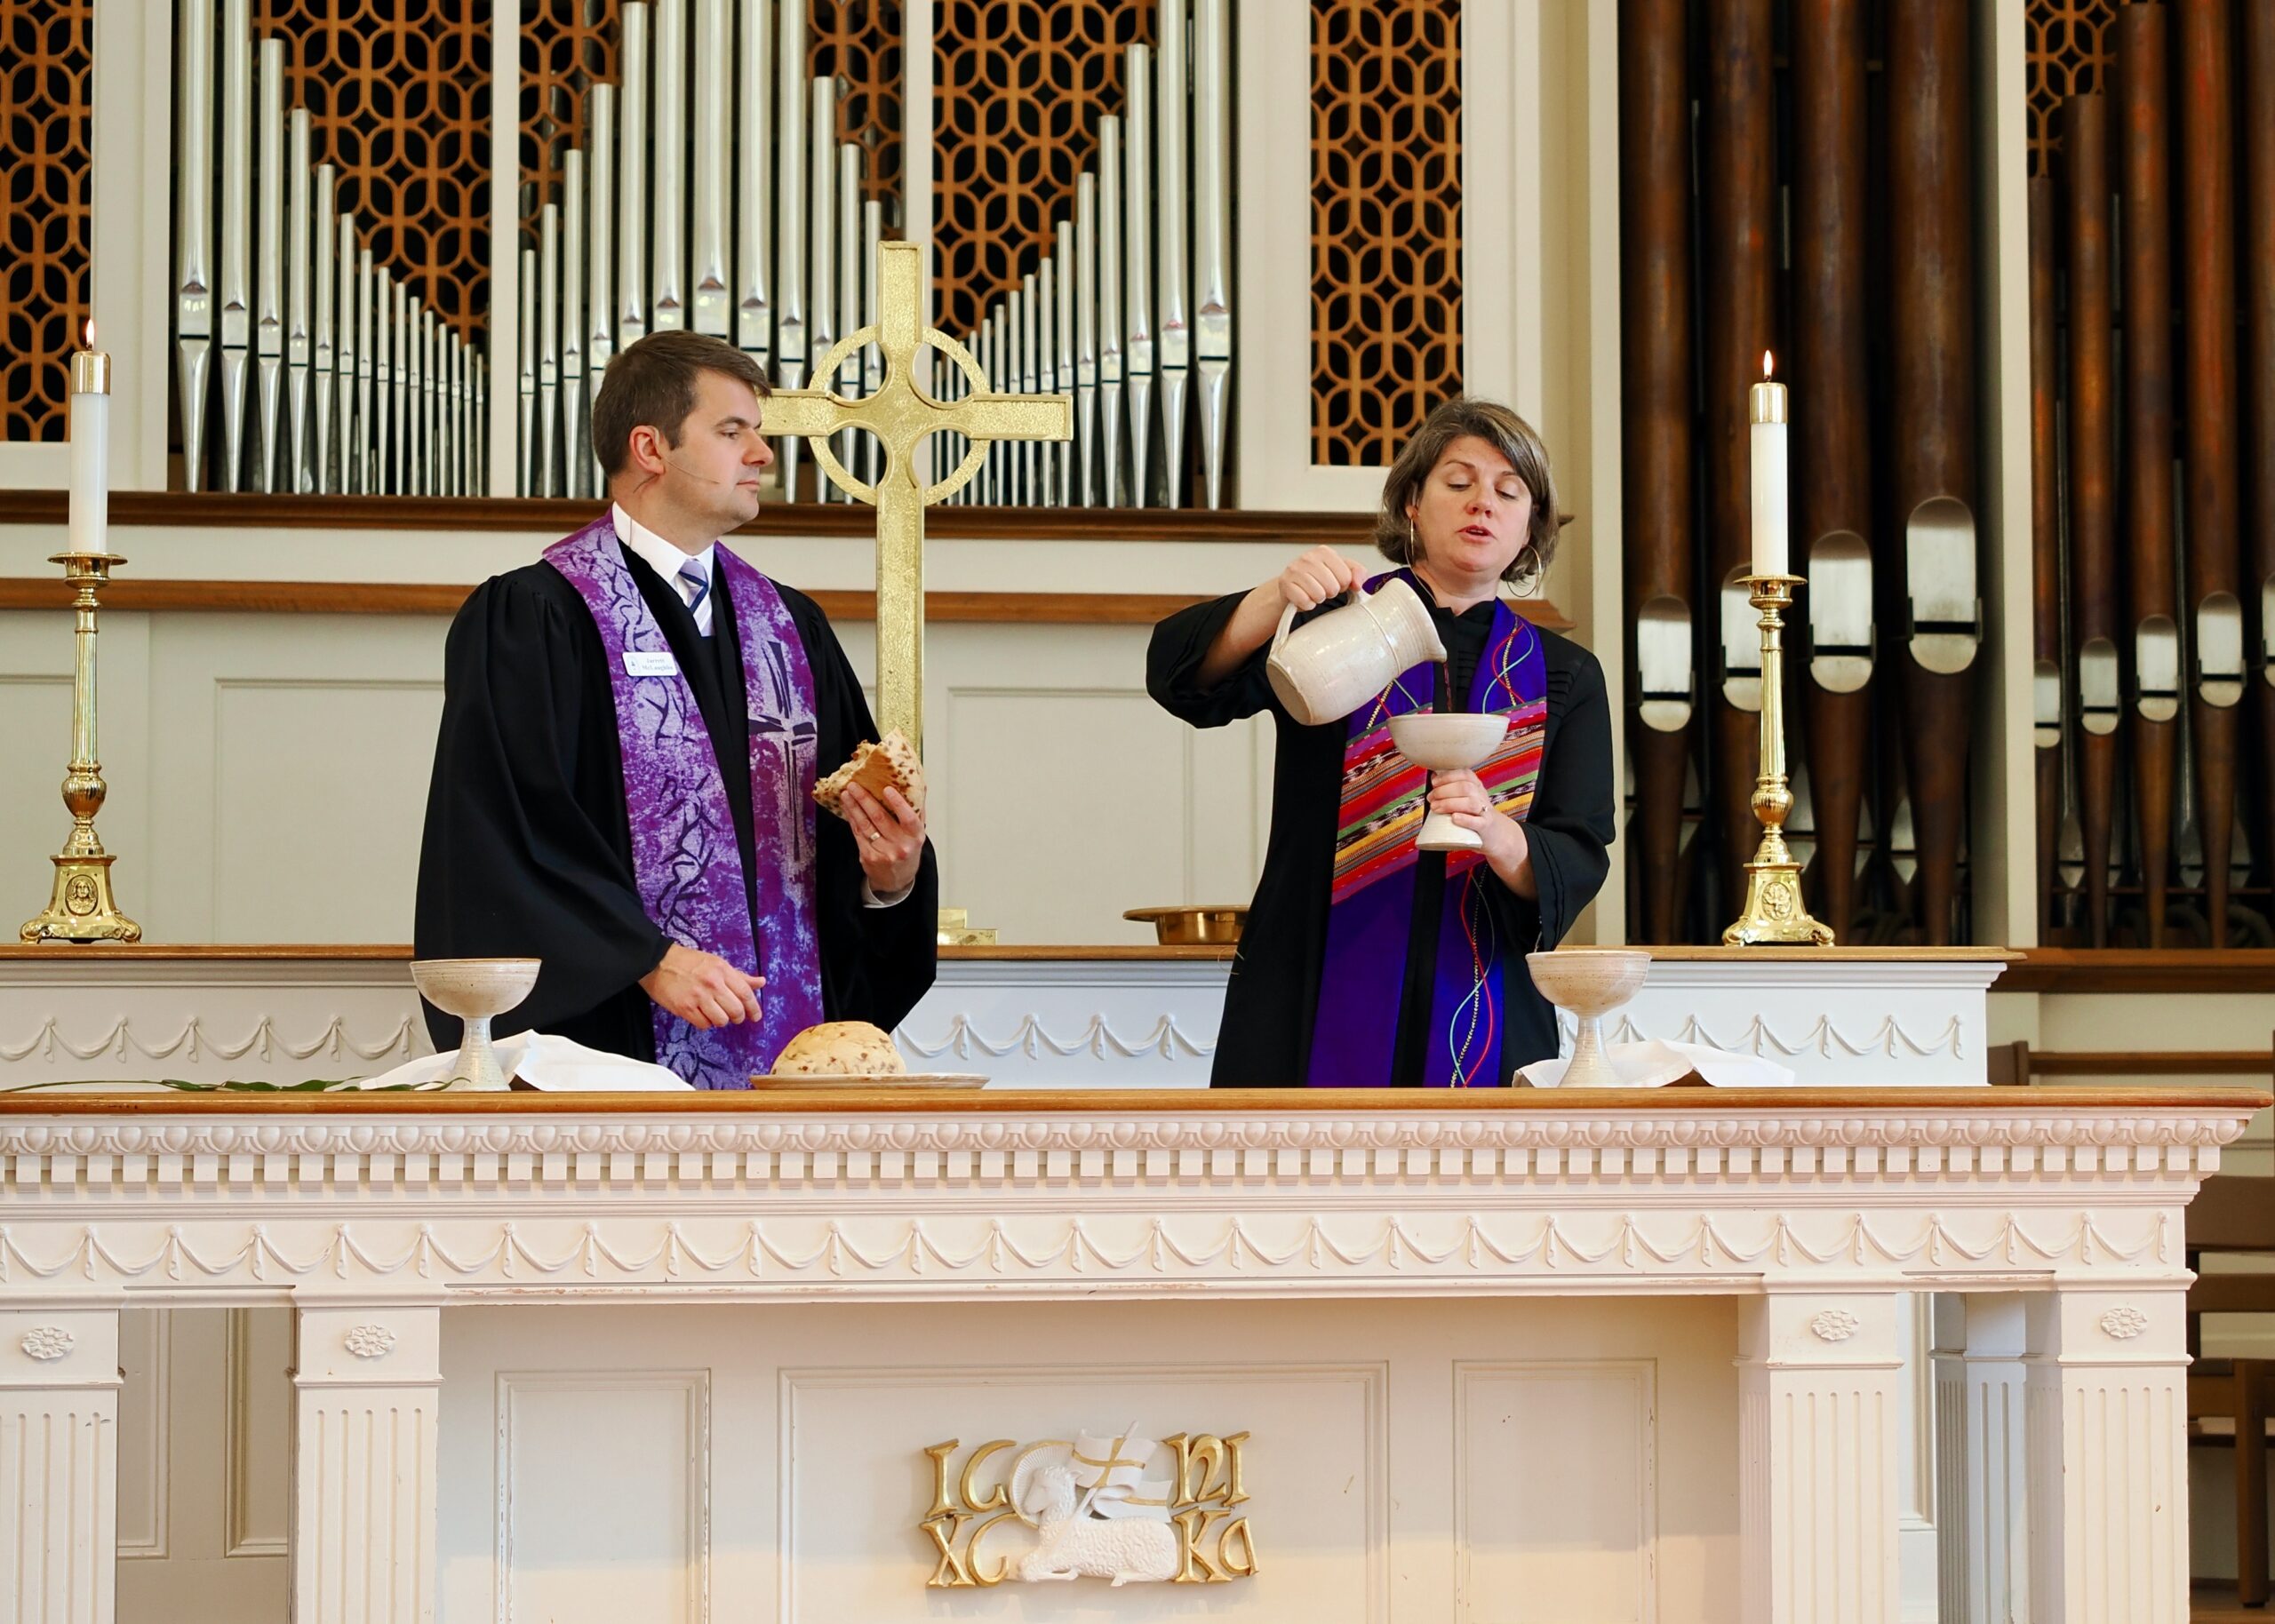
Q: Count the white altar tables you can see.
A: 2